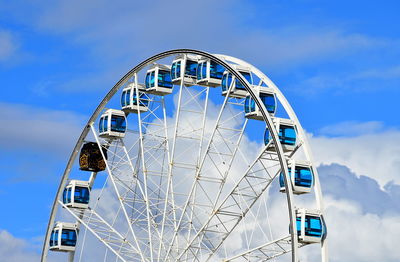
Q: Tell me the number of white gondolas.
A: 12